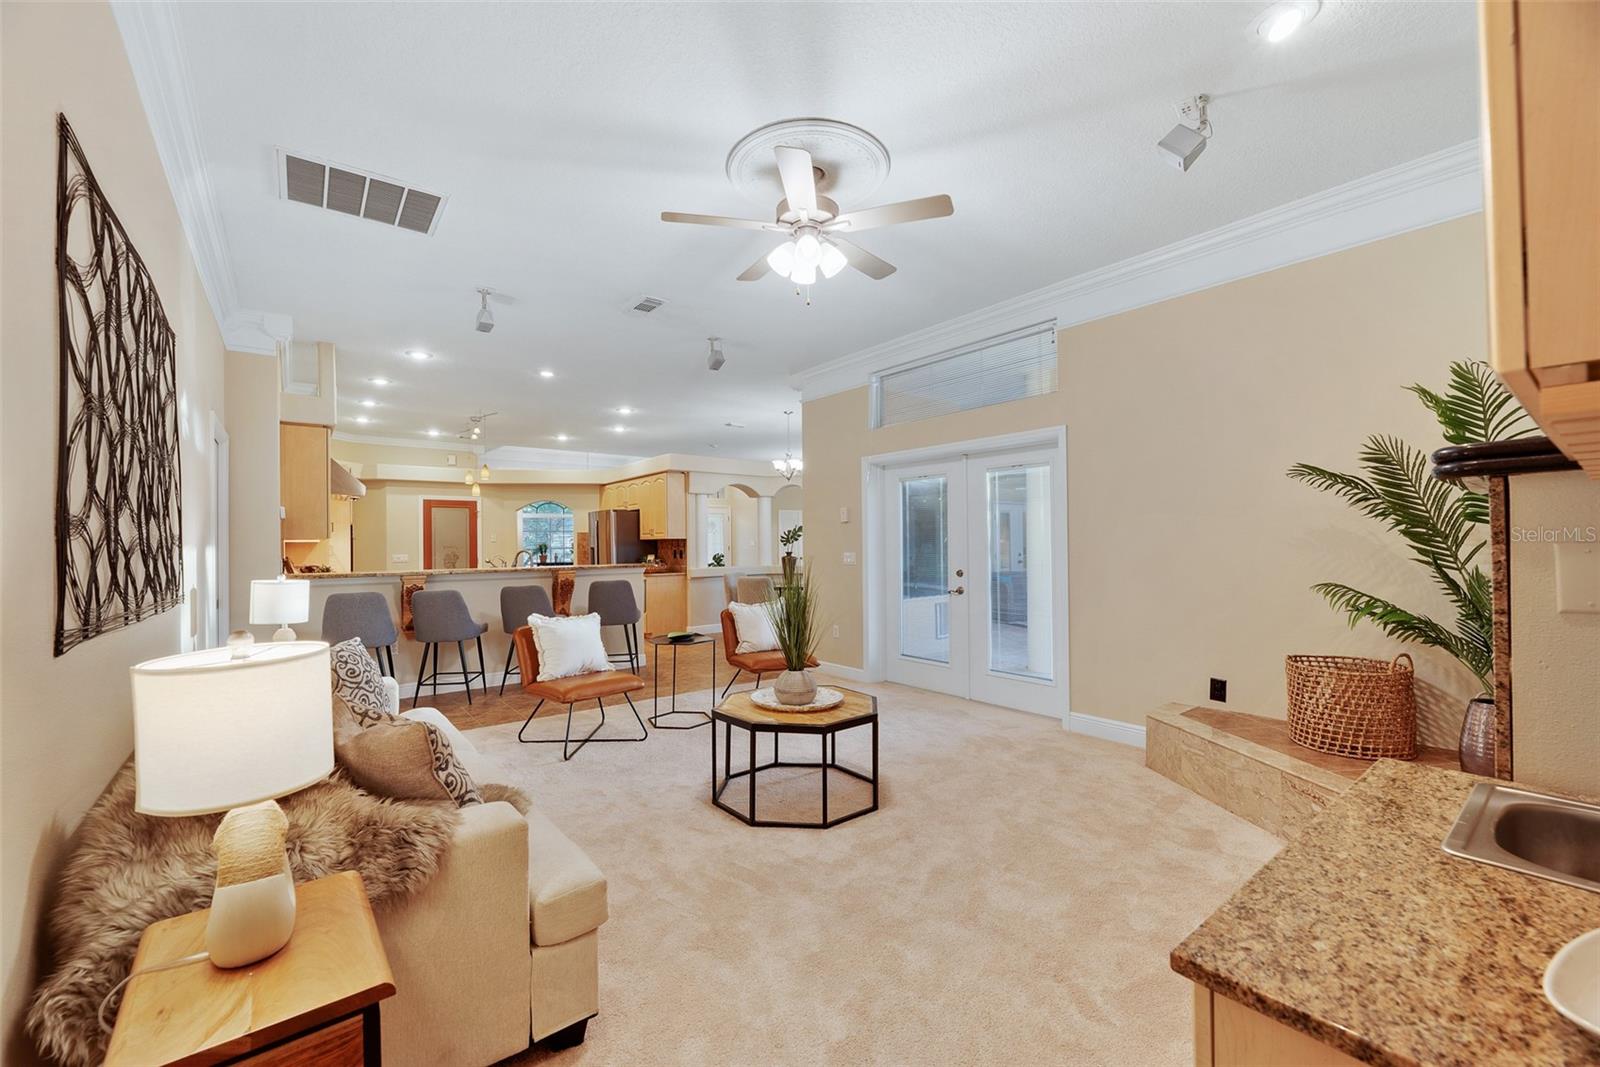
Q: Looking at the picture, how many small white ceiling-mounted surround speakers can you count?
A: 3